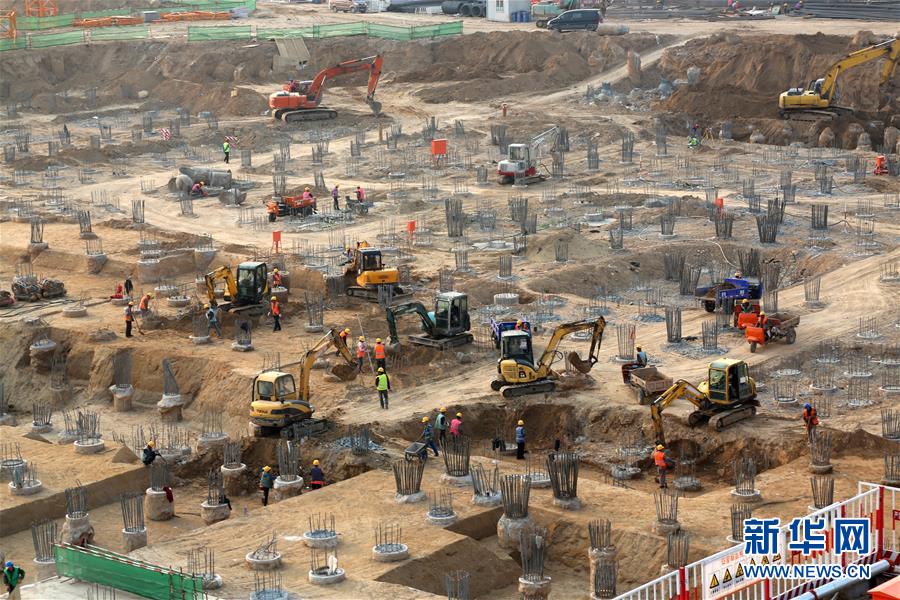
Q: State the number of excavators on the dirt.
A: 9